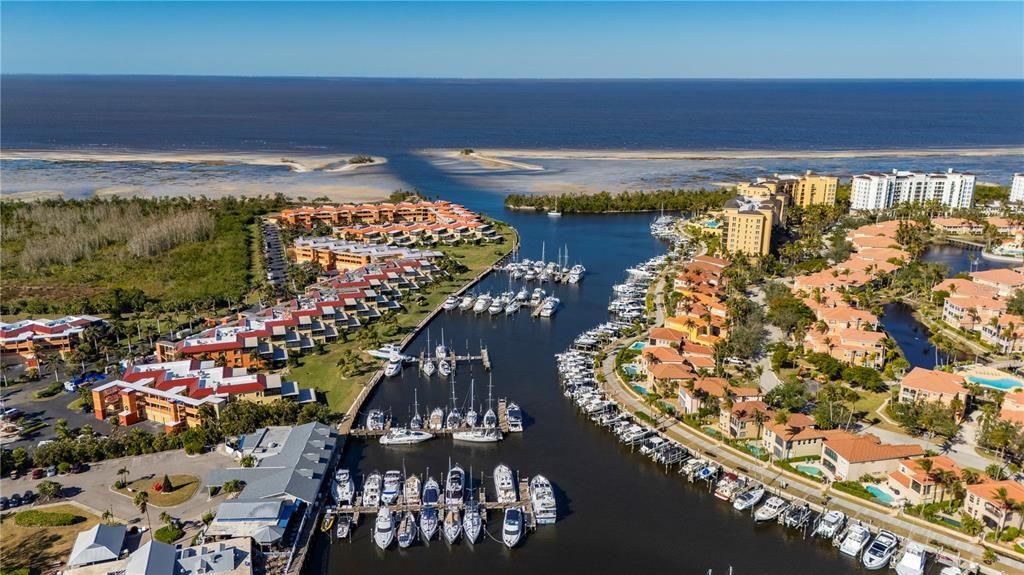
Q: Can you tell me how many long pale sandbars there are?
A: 2